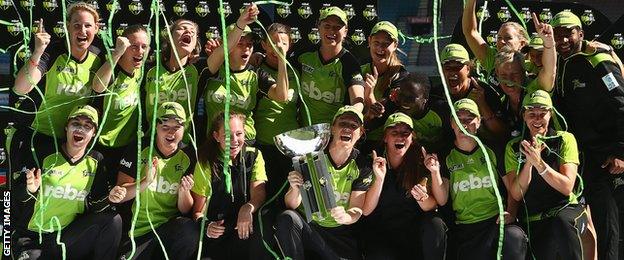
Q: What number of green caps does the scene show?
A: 12